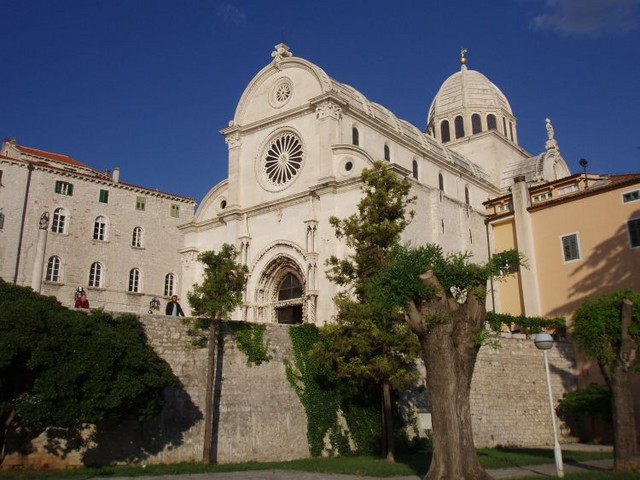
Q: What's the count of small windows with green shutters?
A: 4